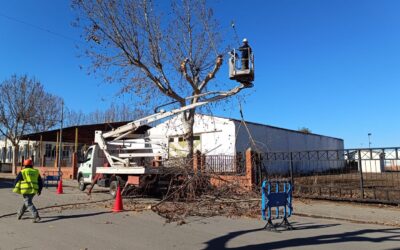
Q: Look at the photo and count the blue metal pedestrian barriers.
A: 2